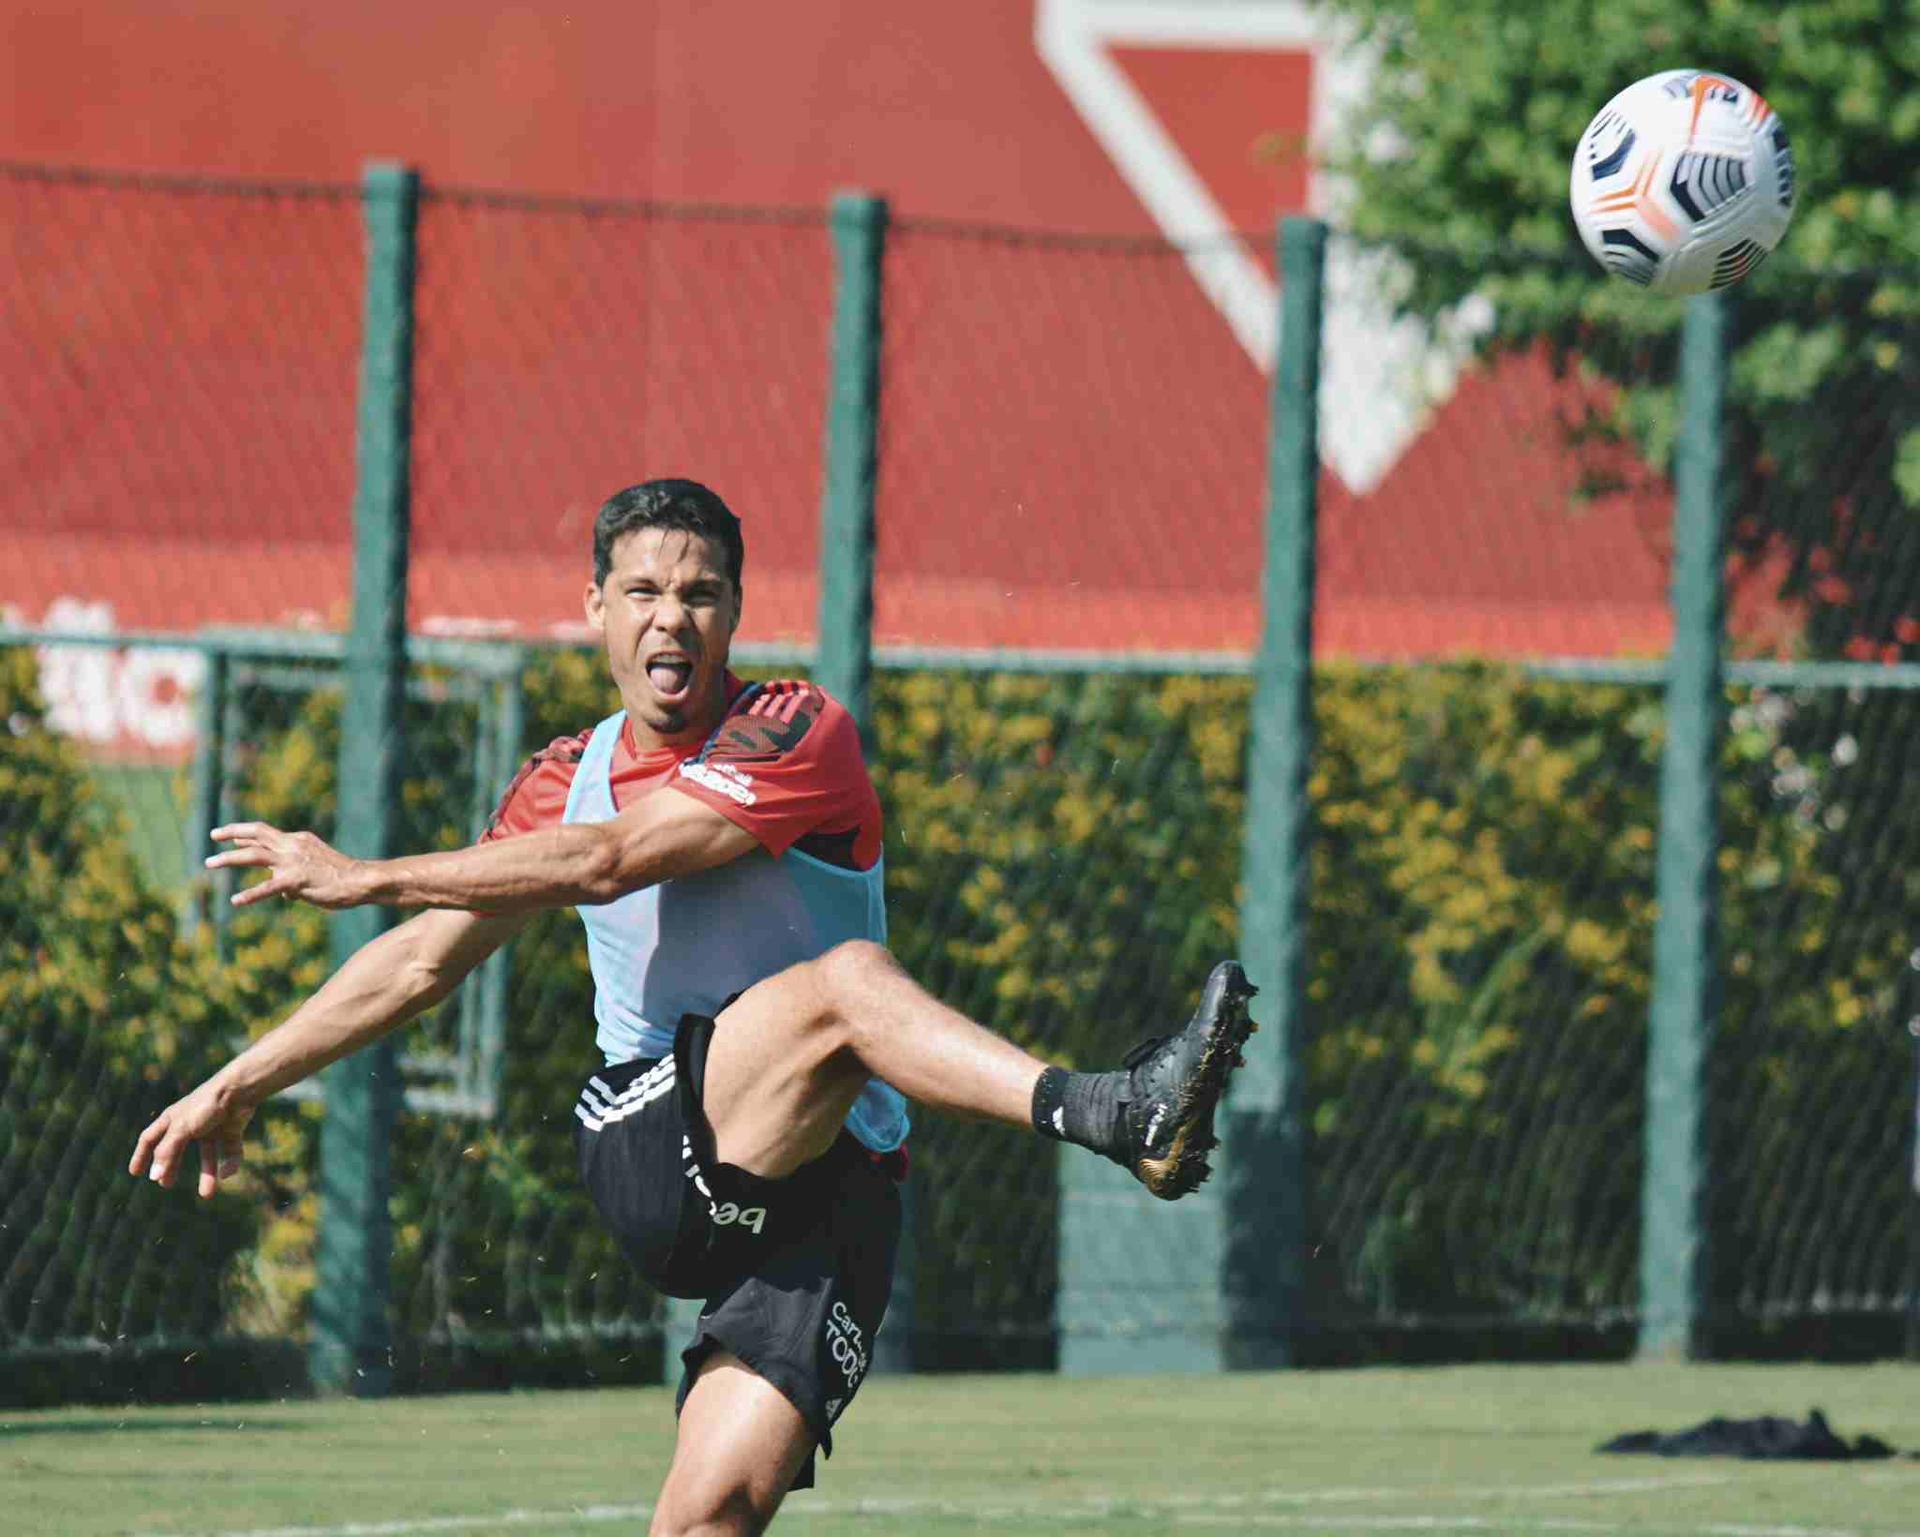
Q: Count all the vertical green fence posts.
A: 4